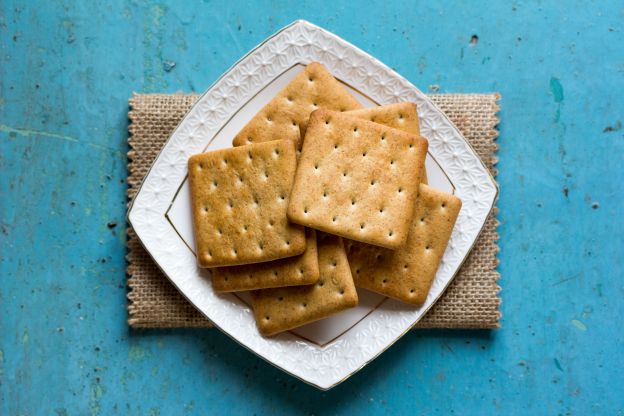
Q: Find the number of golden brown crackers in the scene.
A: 7